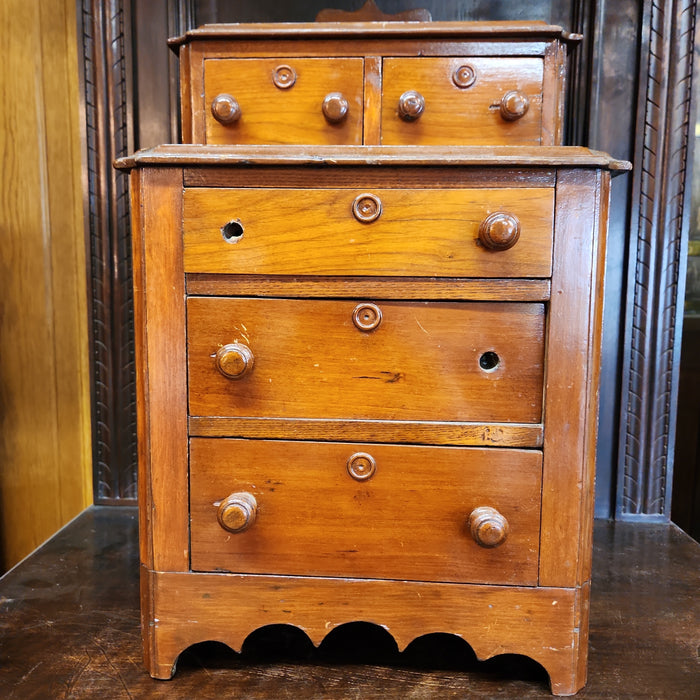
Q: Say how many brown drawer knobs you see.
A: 8